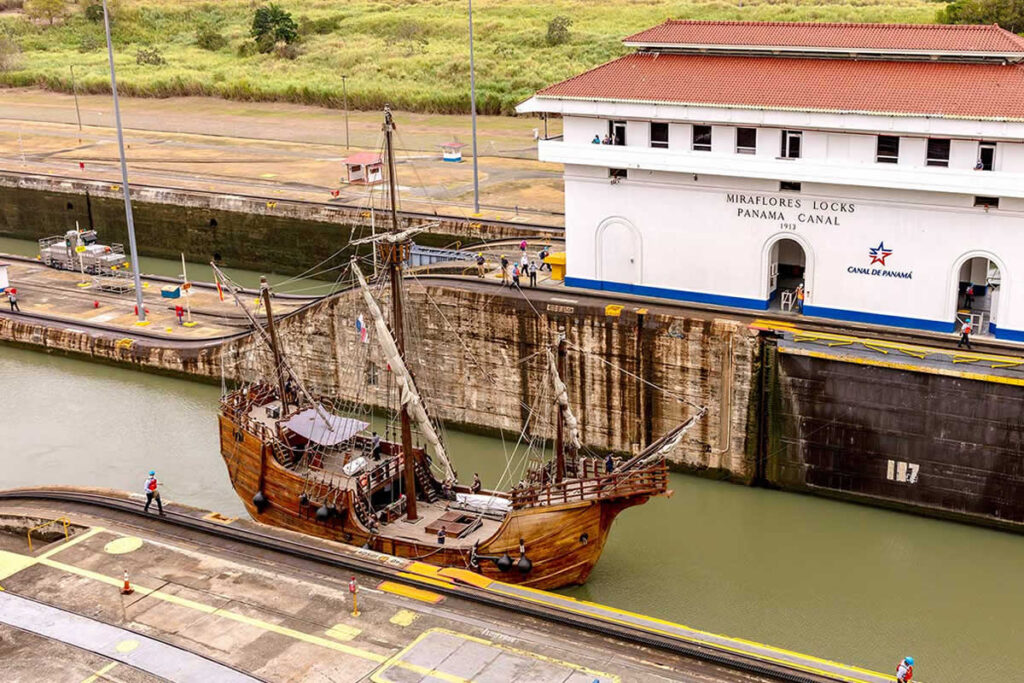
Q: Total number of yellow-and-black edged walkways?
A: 2